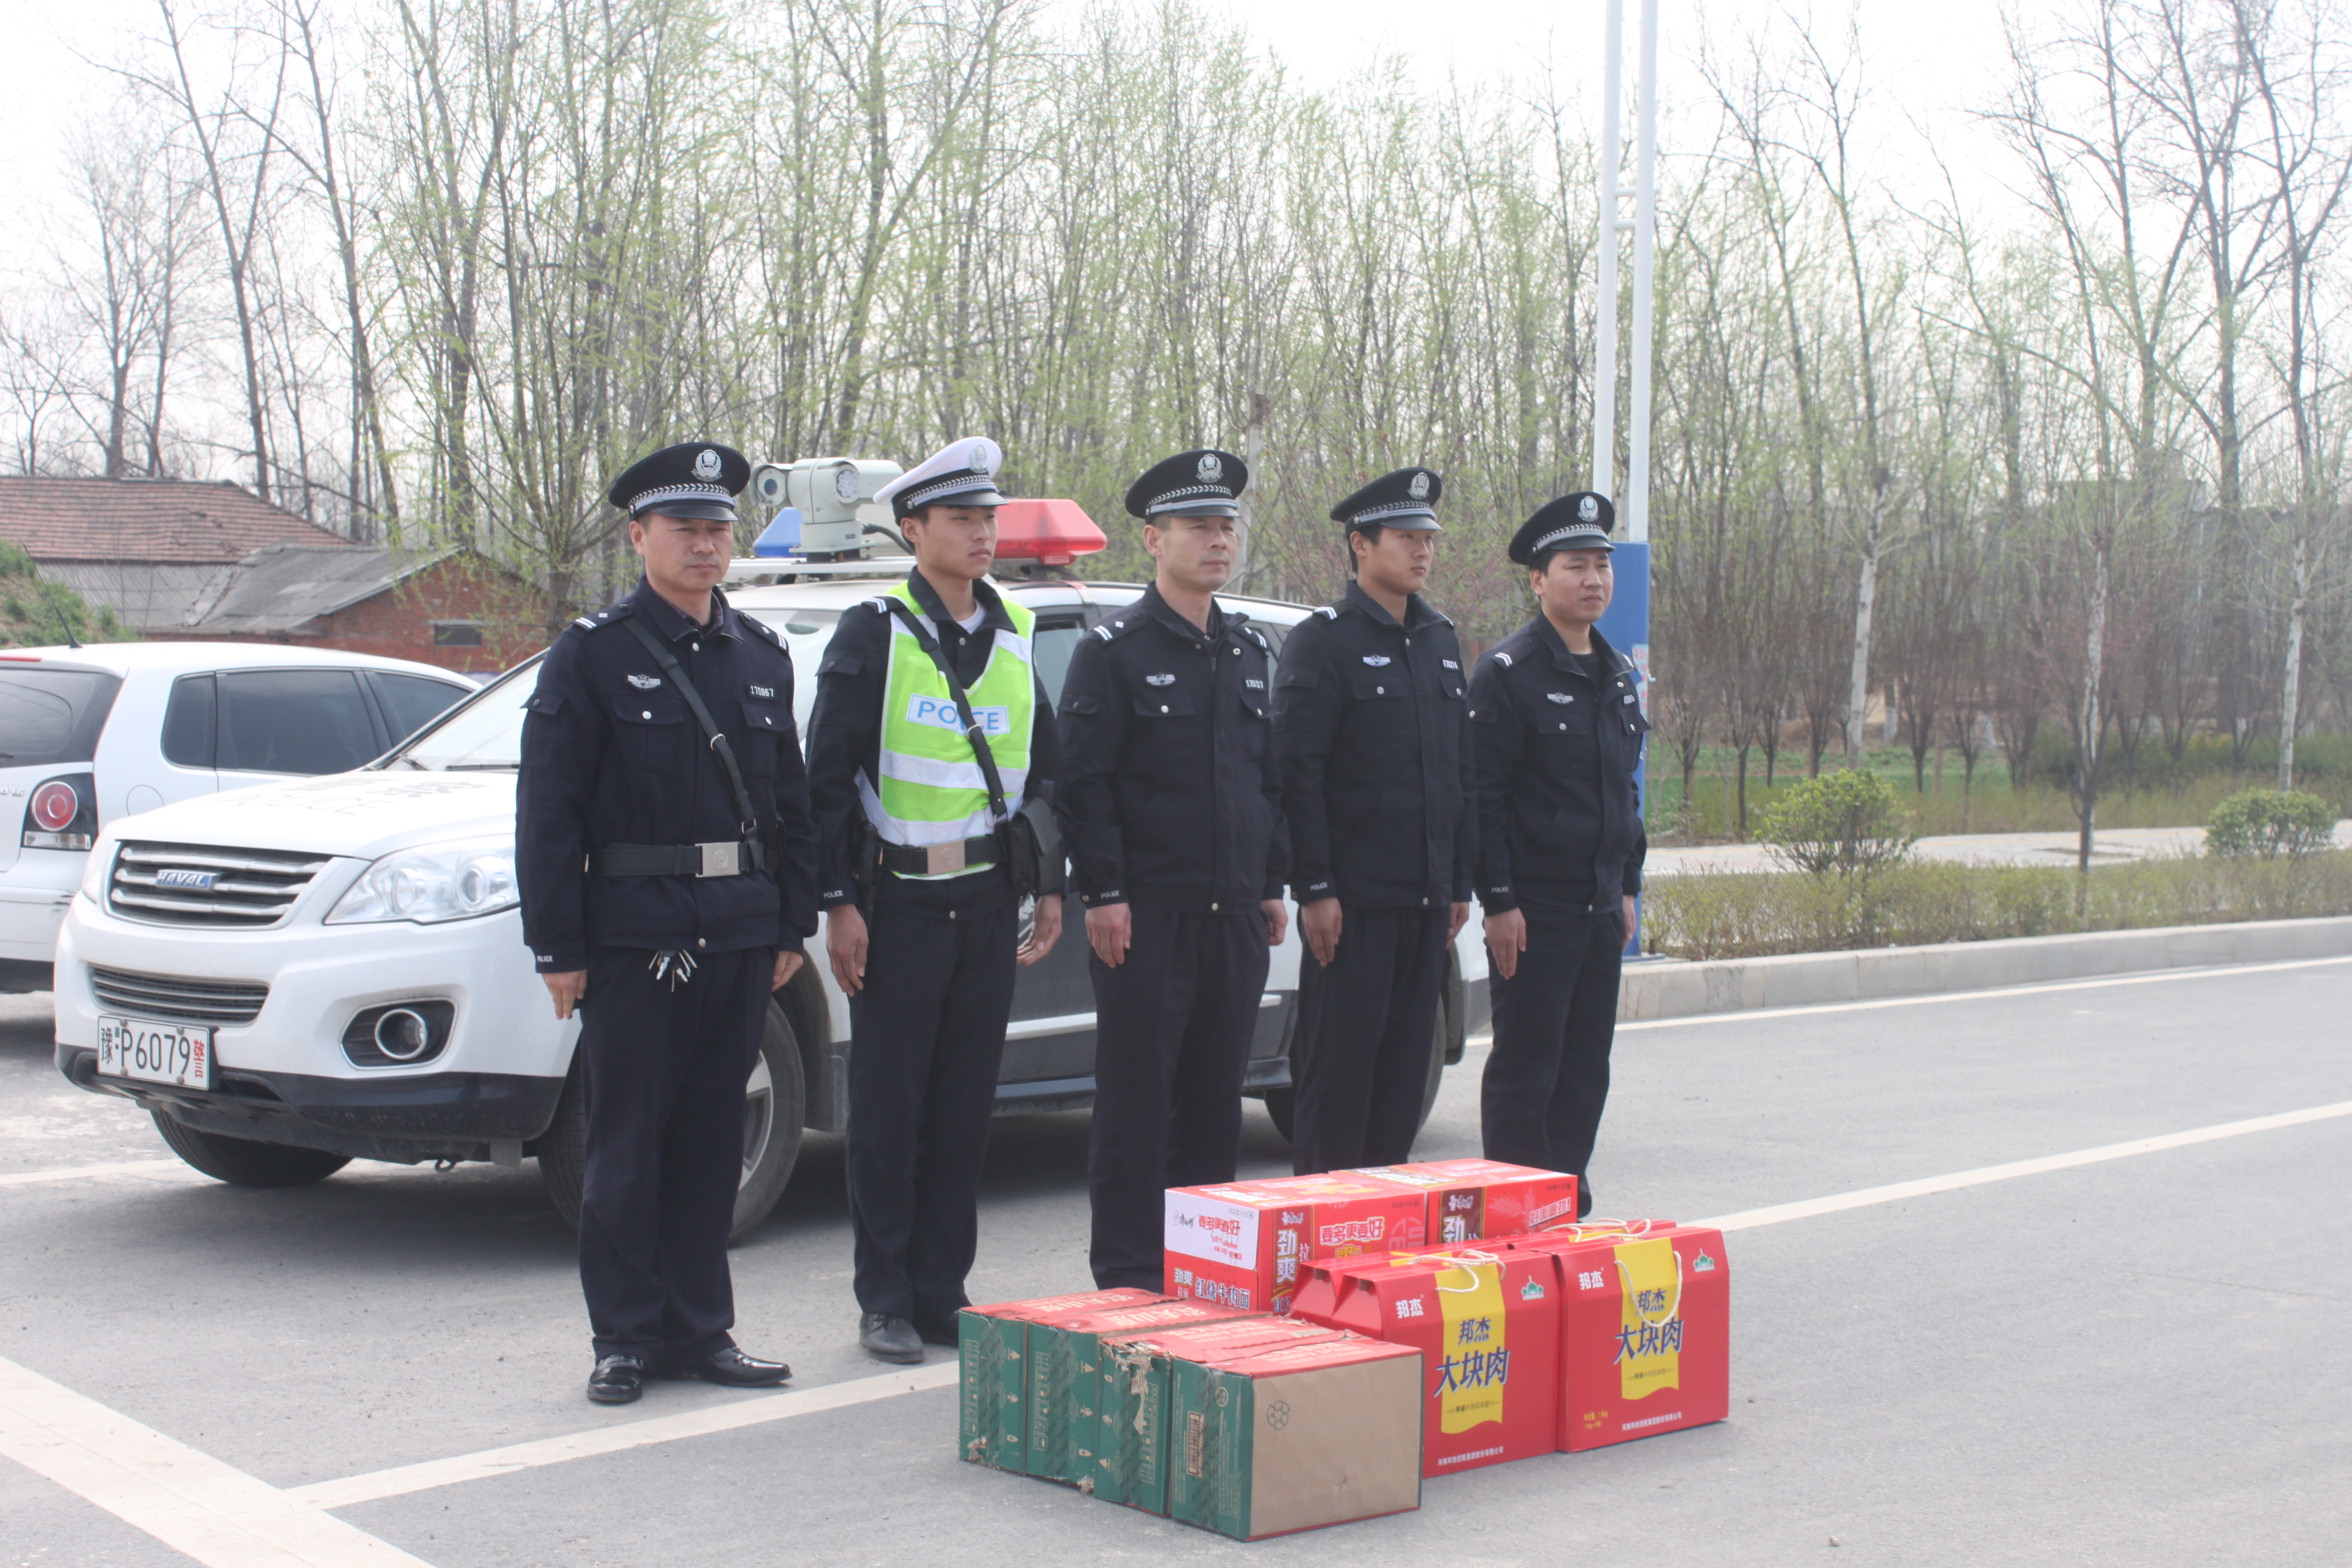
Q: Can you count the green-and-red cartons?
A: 4